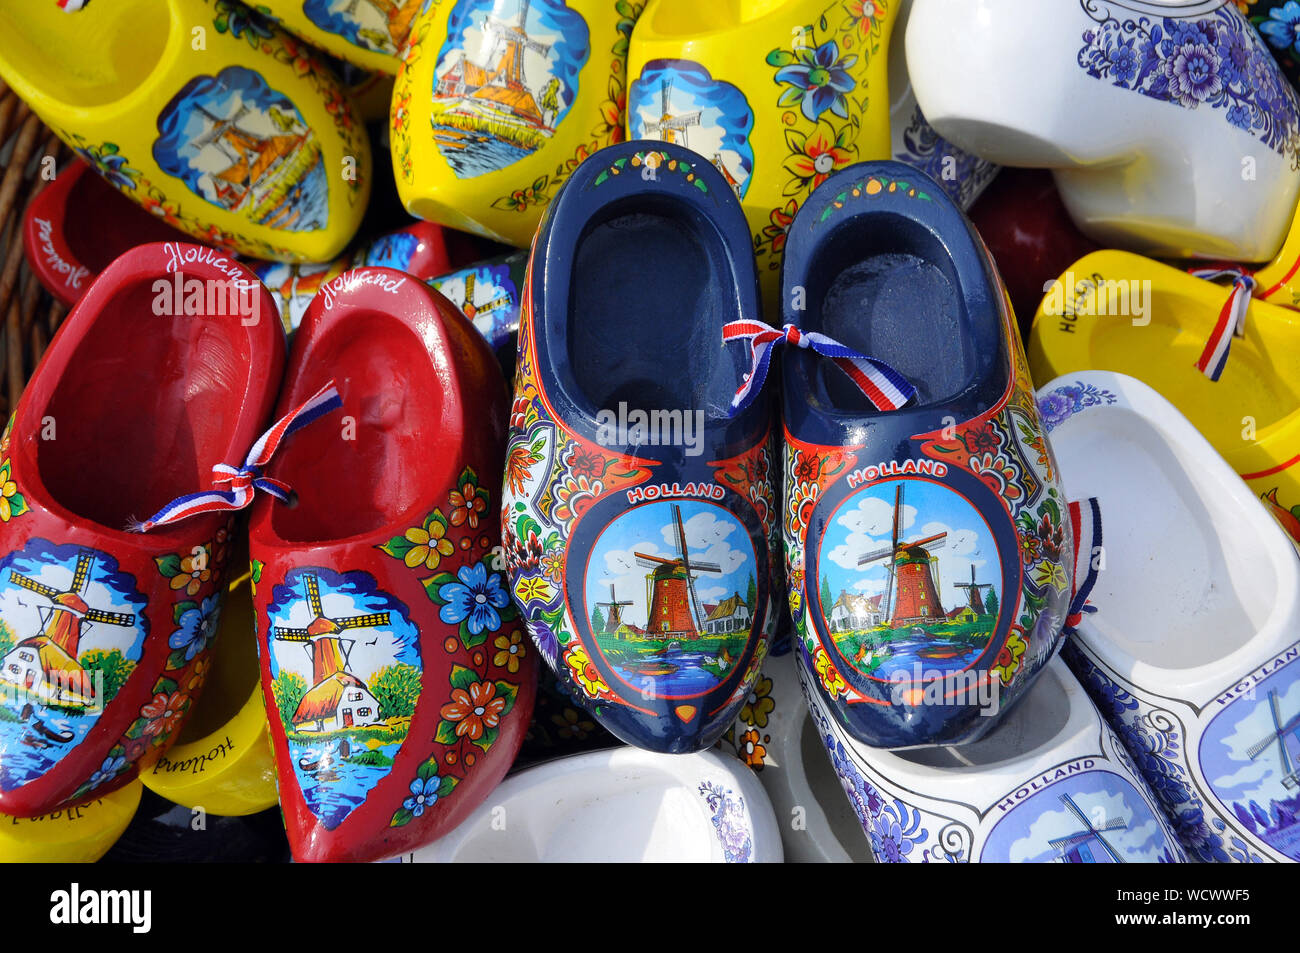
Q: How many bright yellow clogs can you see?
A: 8